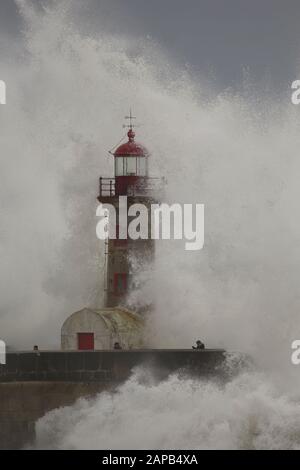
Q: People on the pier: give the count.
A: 3